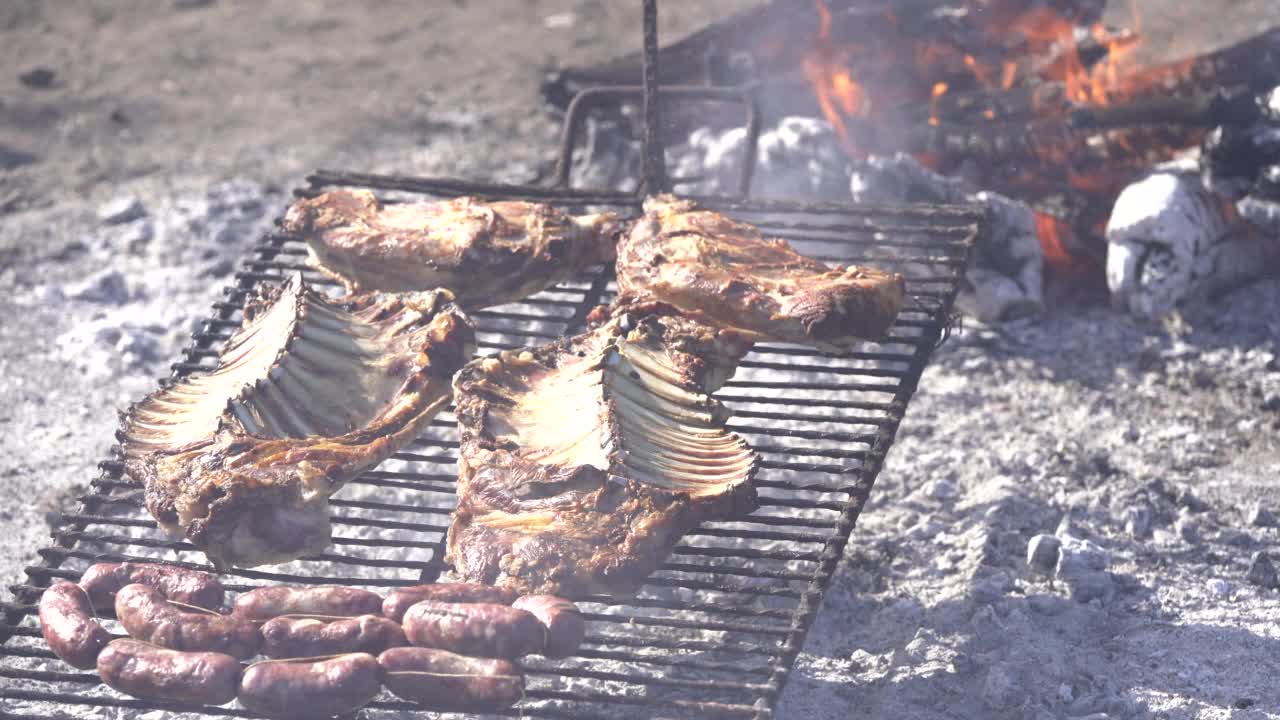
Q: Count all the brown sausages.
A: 11